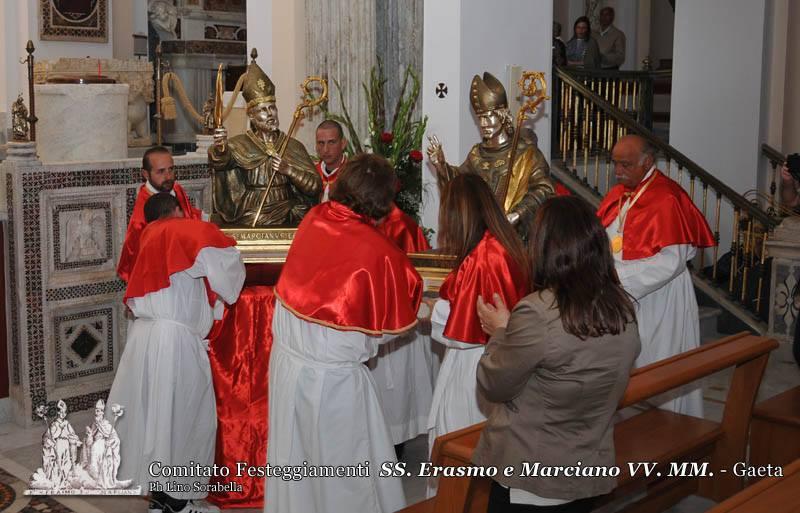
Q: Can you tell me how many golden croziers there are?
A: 2